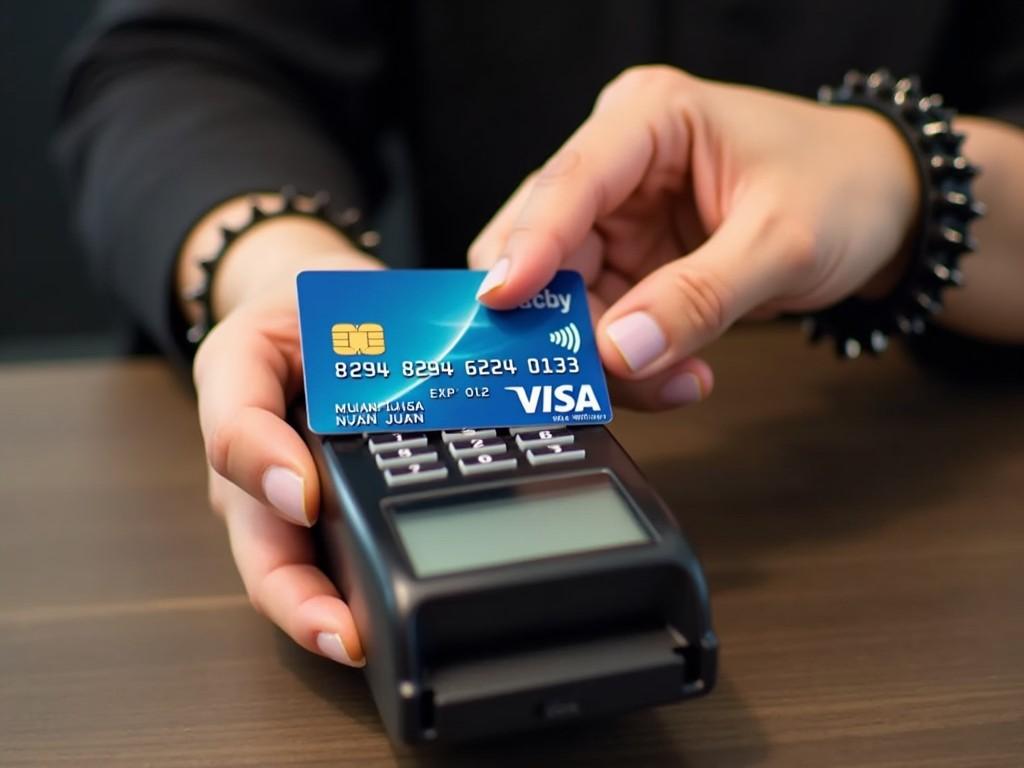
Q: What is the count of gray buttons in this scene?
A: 9